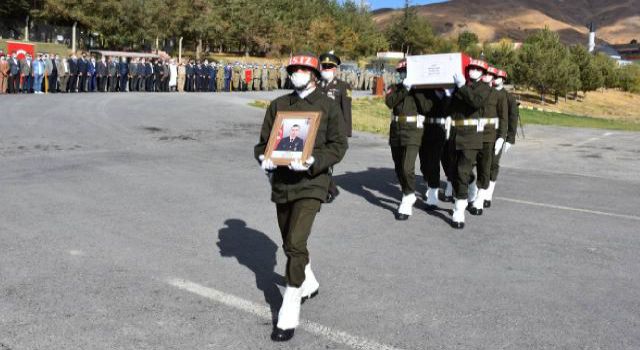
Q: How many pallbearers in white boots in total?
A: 6